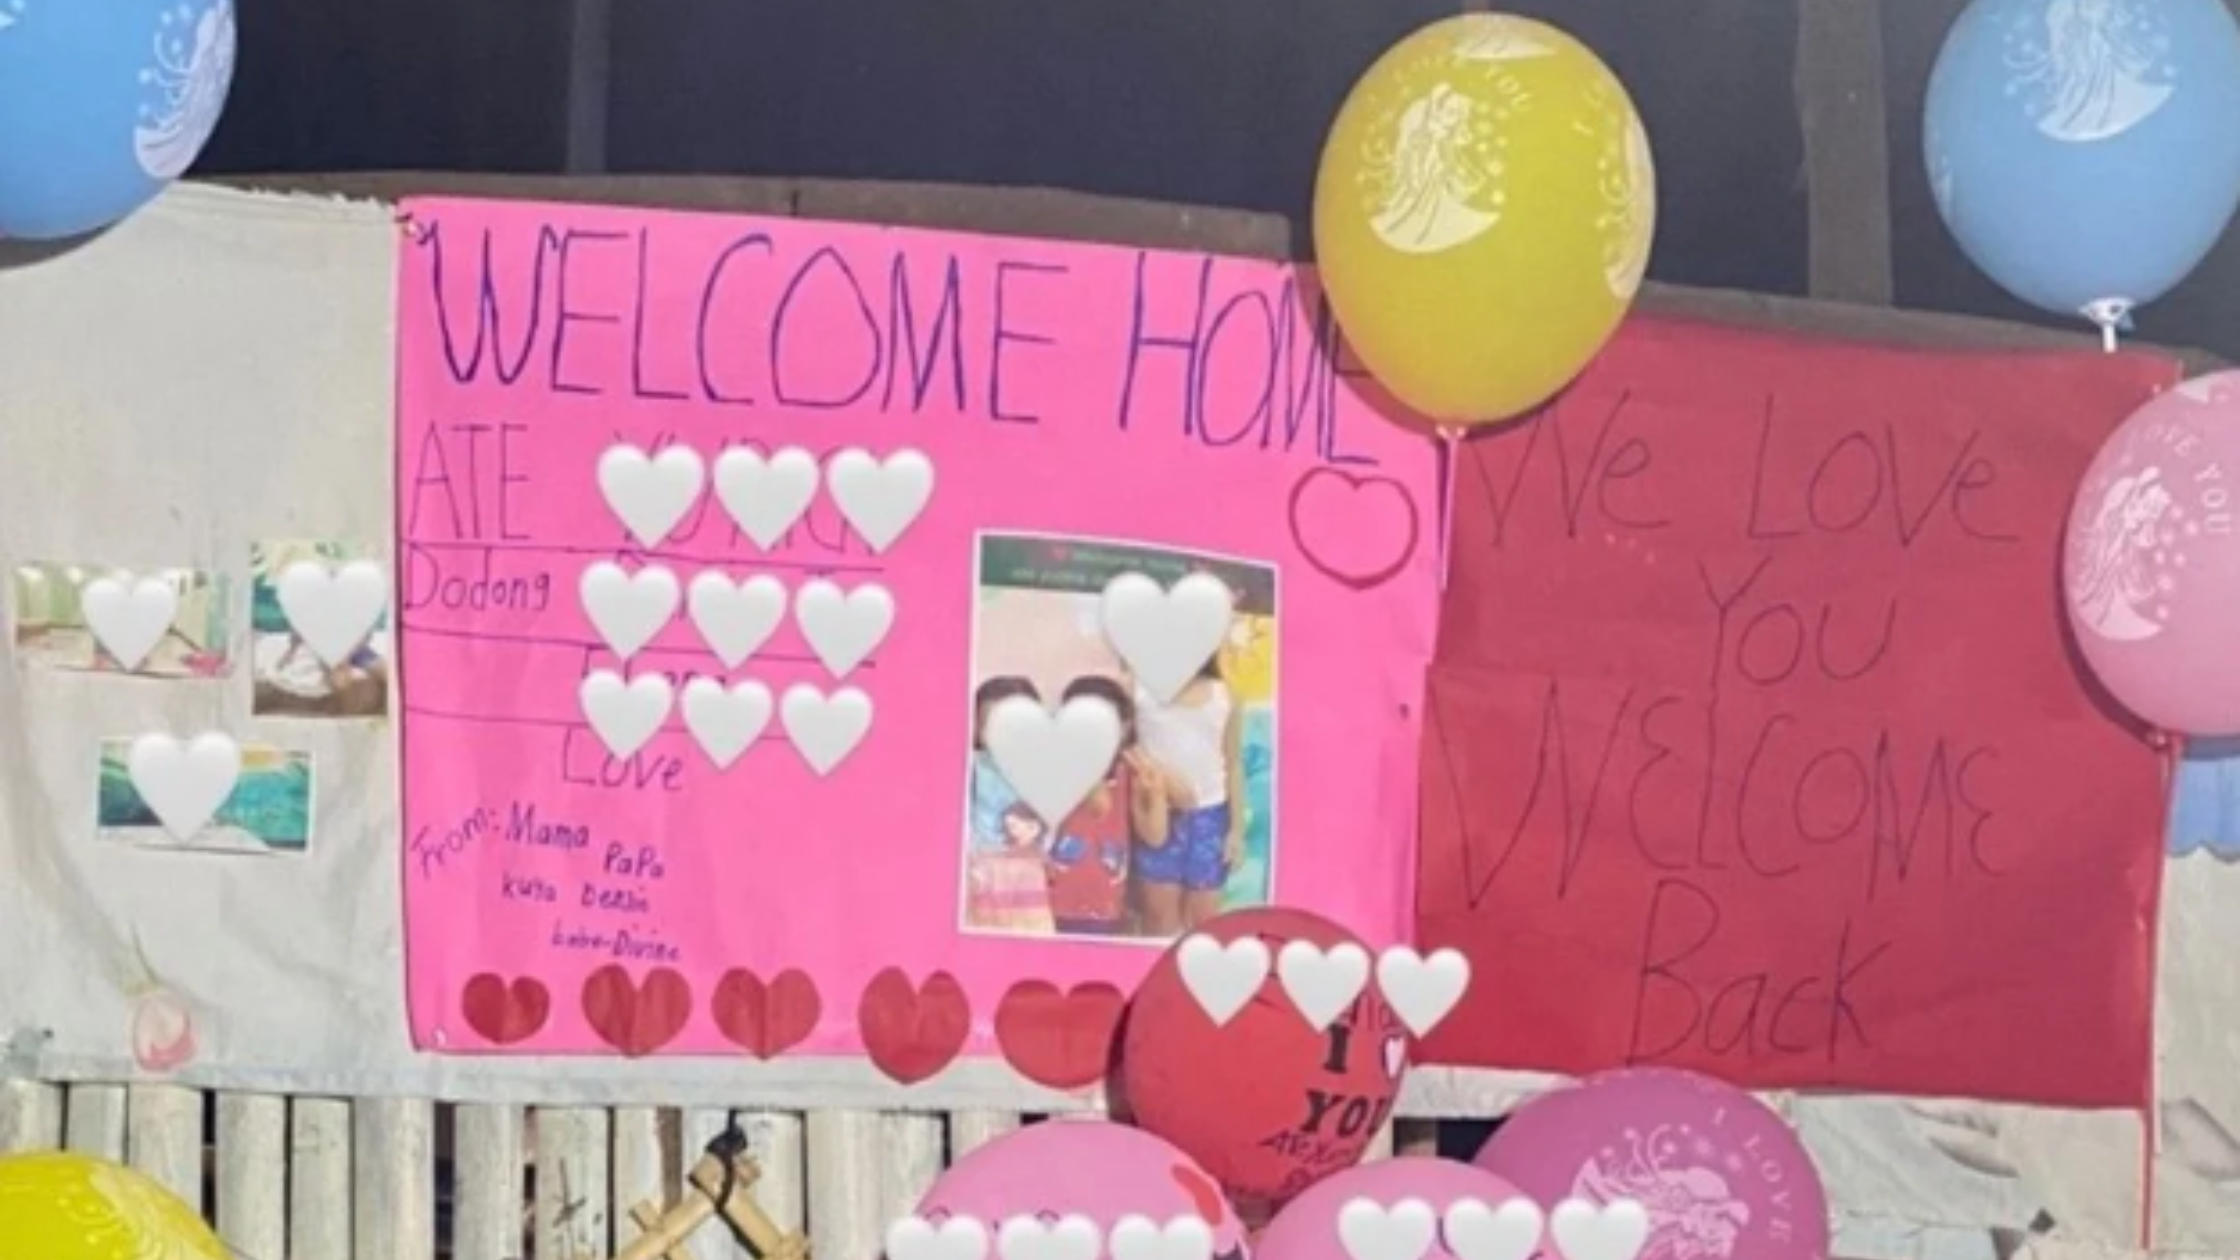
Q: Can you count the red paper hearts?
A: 5